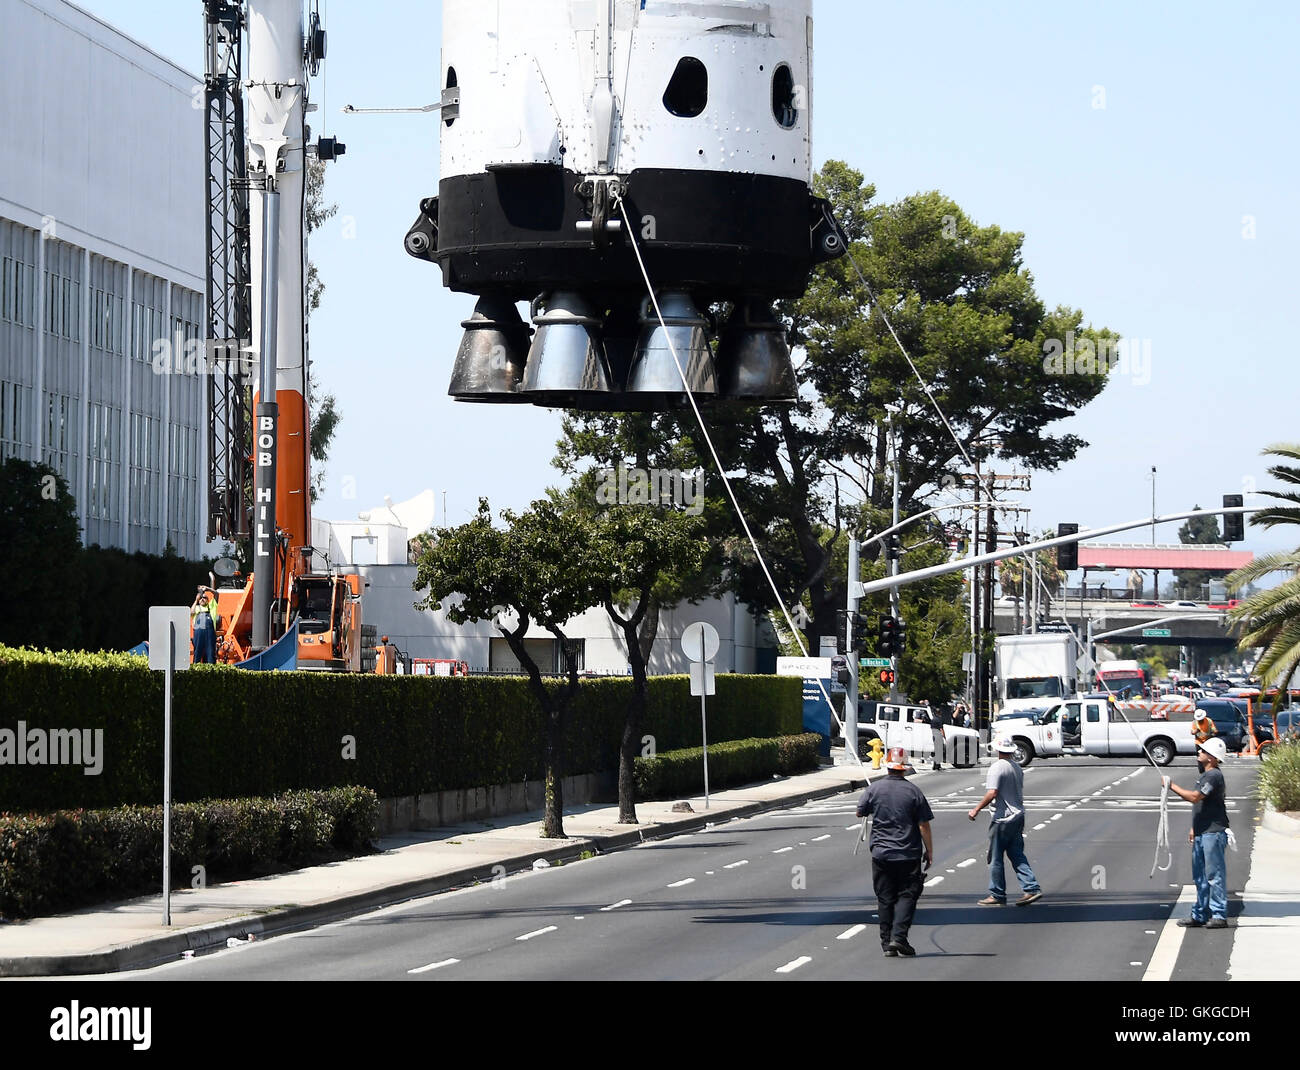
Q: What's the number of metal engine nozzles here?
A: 4